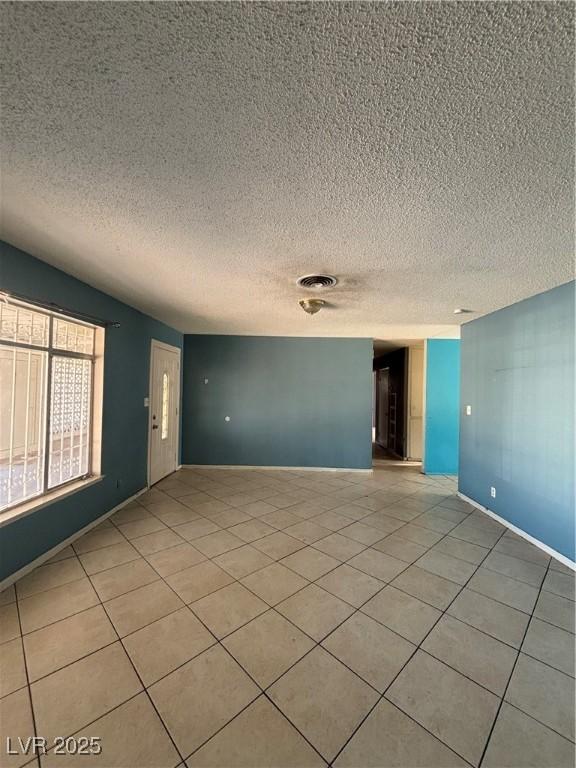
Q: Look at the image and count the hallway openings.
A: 1